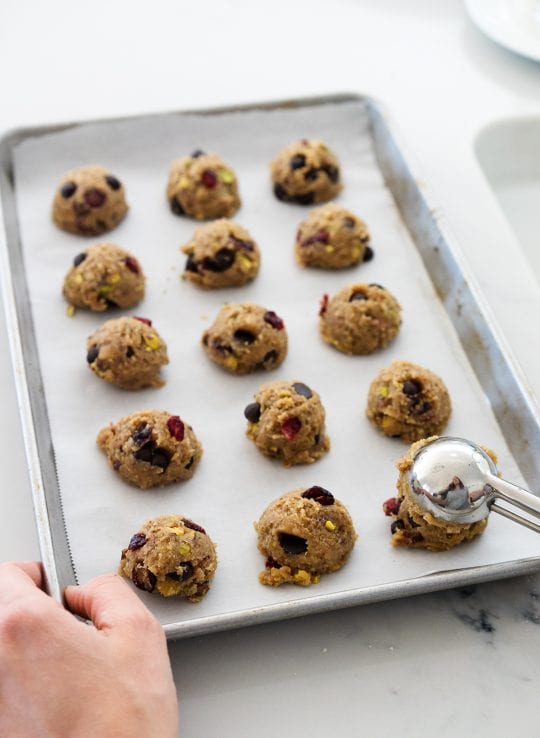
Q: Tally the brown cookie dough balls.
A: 15